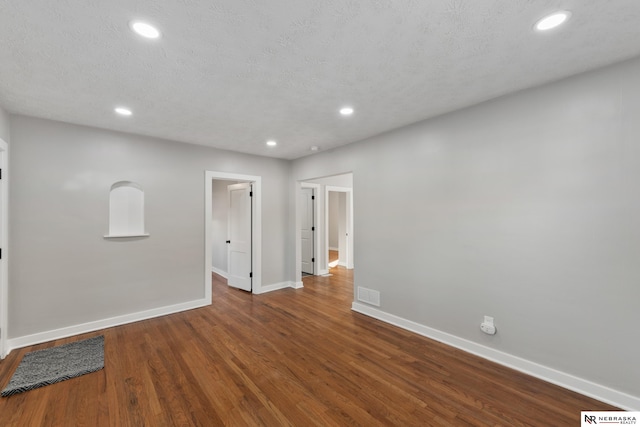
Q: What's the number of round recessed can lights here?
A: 5